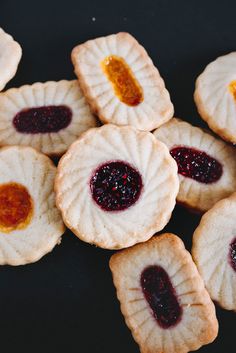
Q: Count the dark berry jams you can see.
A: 5